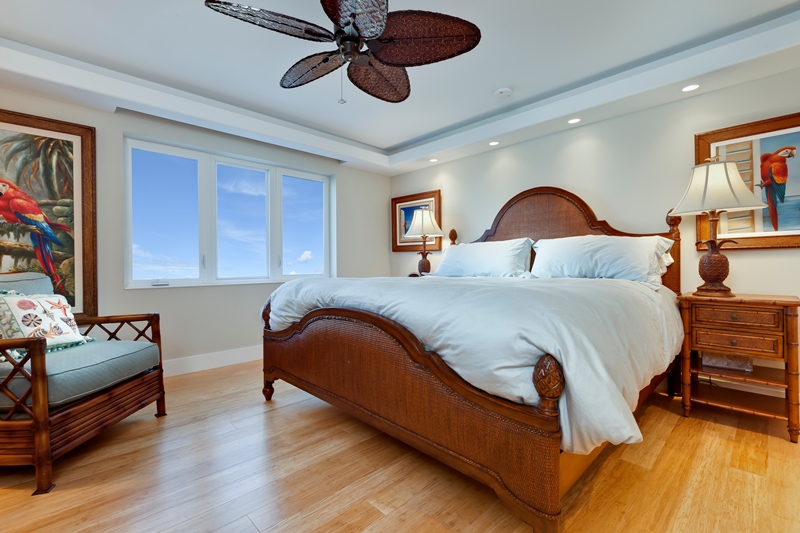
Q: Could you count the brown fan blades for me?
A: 5